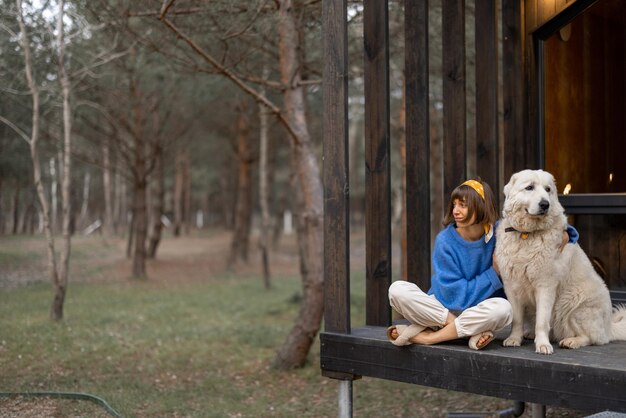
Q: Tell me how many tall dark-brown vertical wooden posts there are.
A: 6